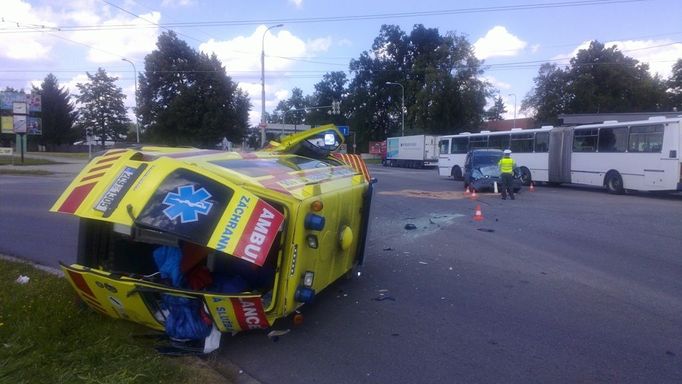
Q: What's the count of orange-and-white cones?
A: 4